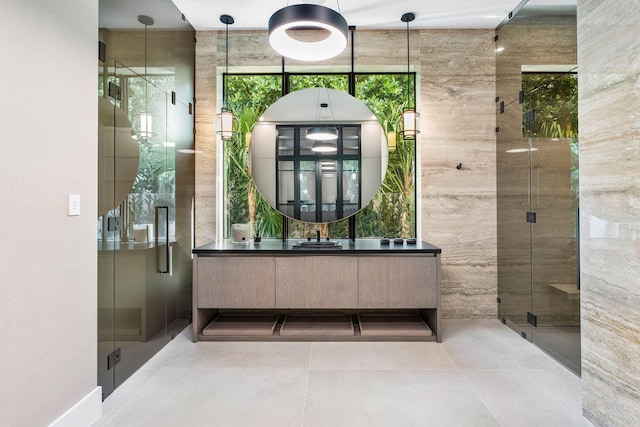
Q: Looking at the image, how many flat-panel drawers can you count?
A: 3